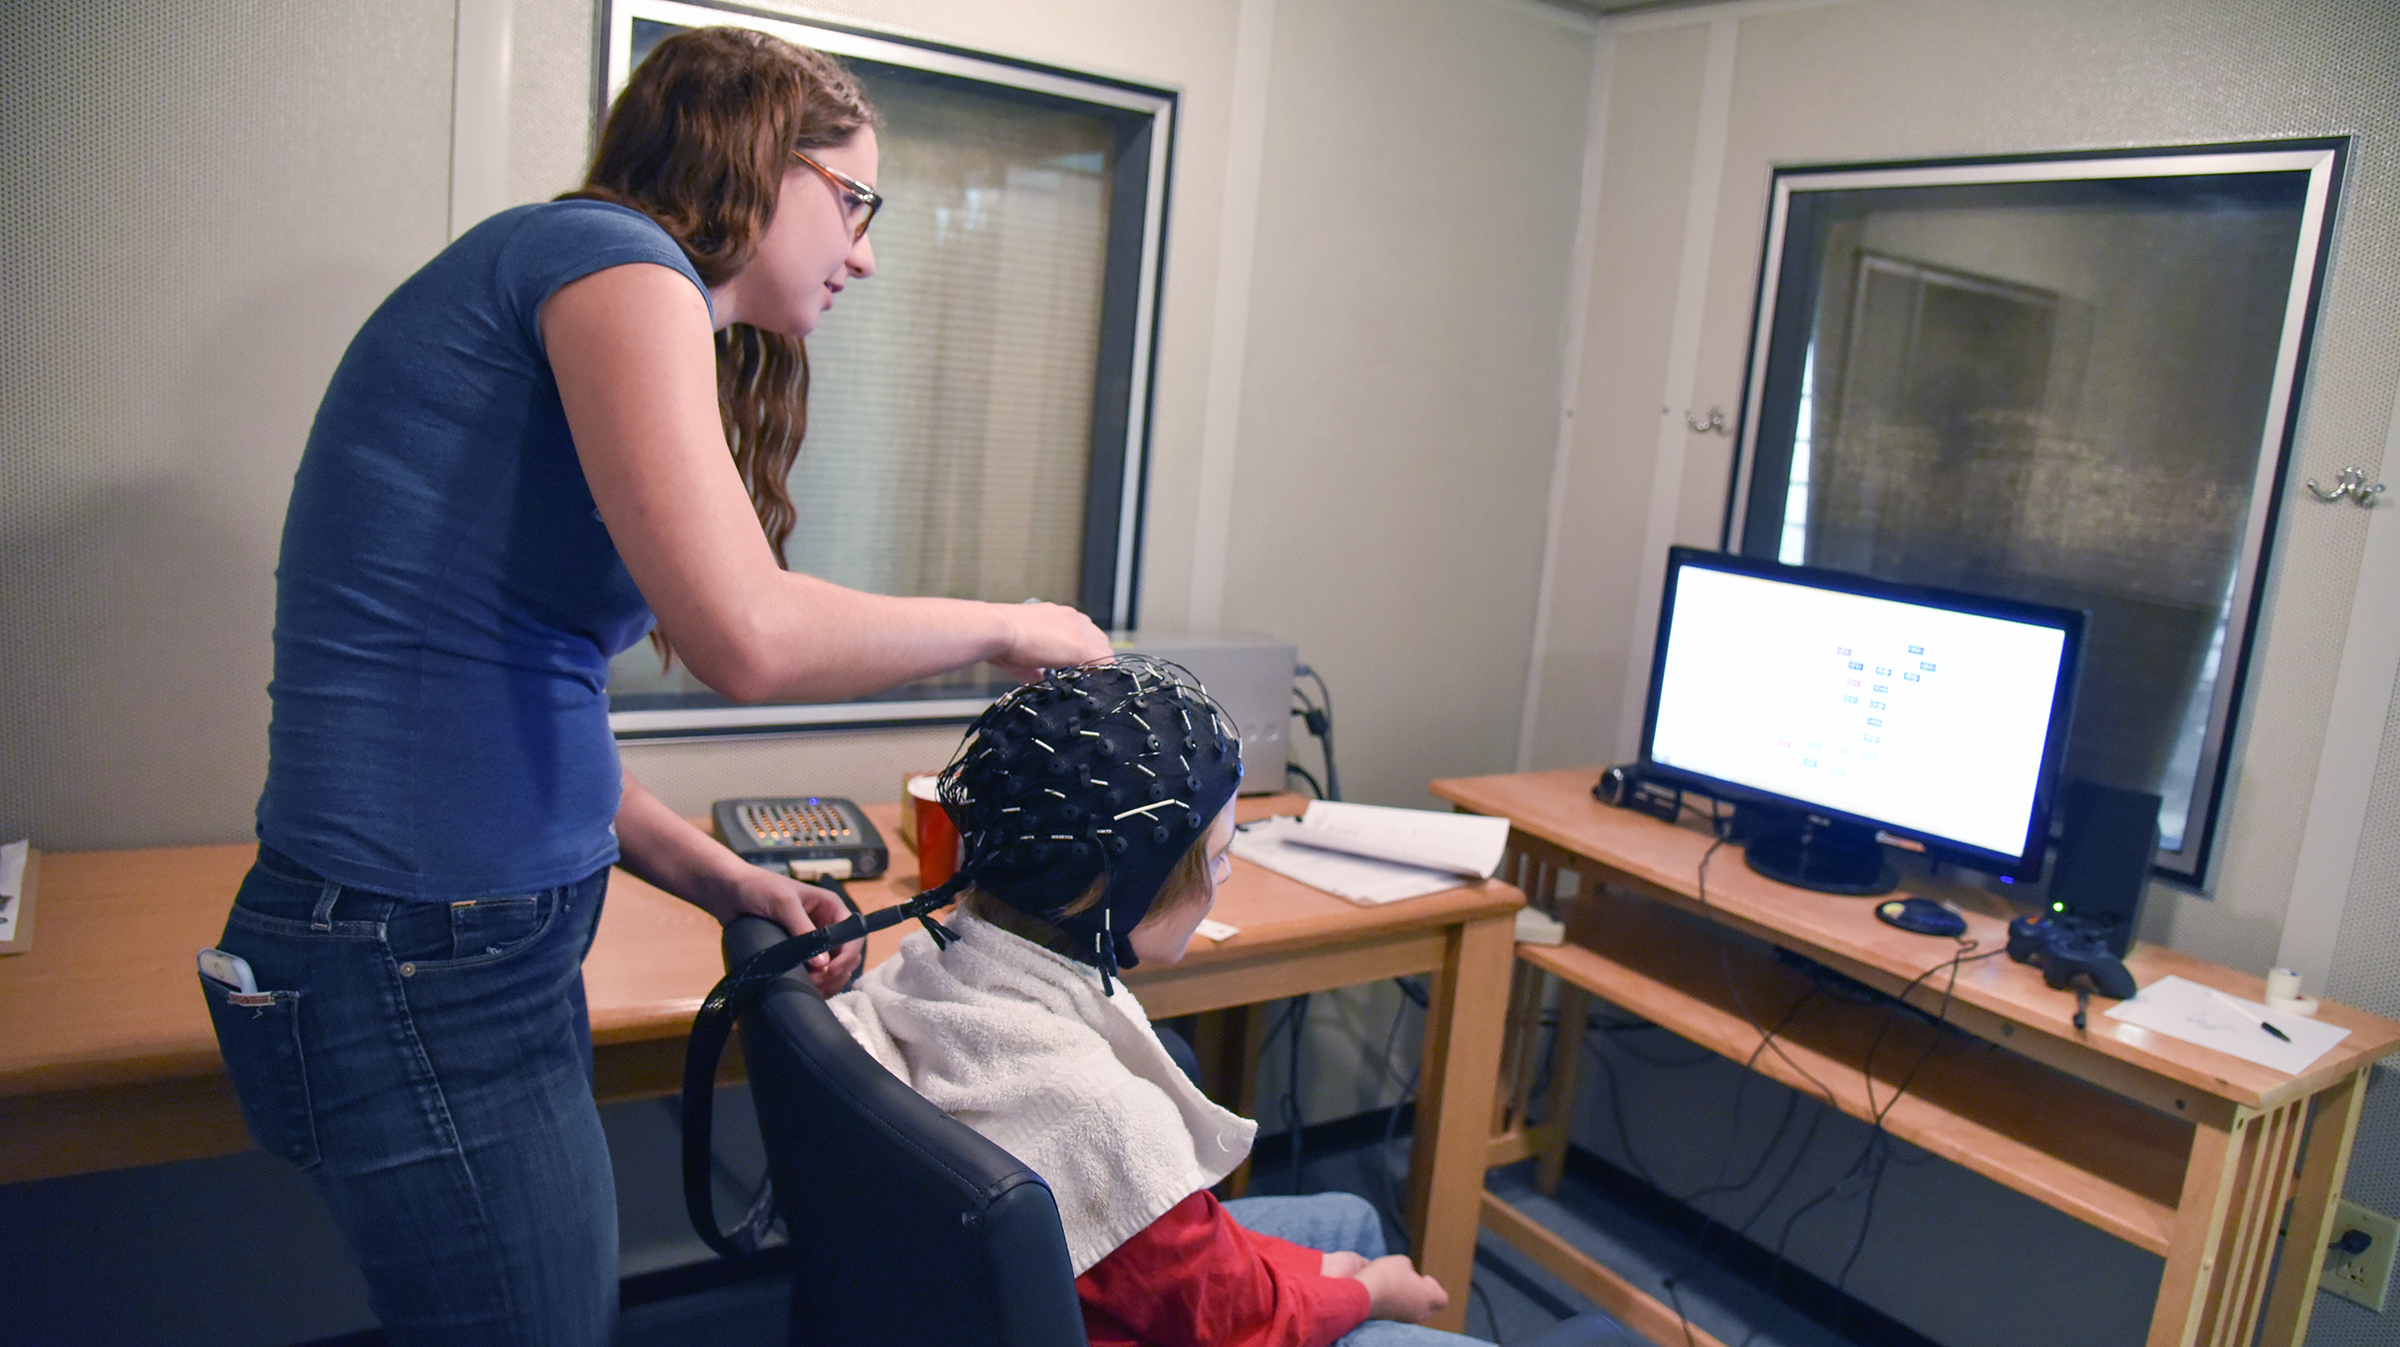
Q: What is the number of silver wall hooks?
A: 2